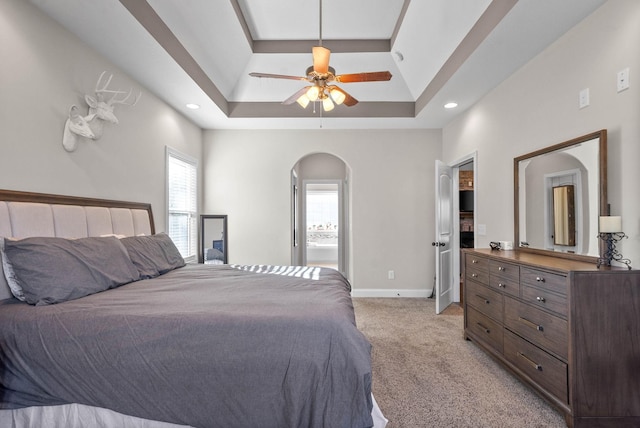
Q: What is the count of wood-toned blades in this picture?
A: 5